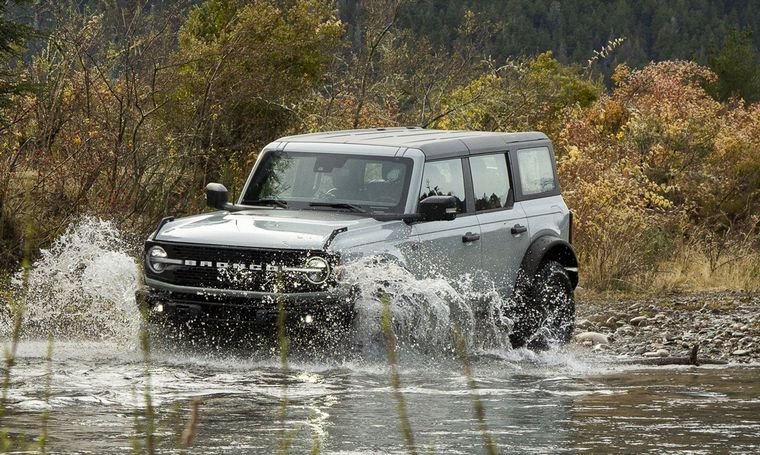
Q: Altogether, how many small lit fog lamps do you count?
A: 2